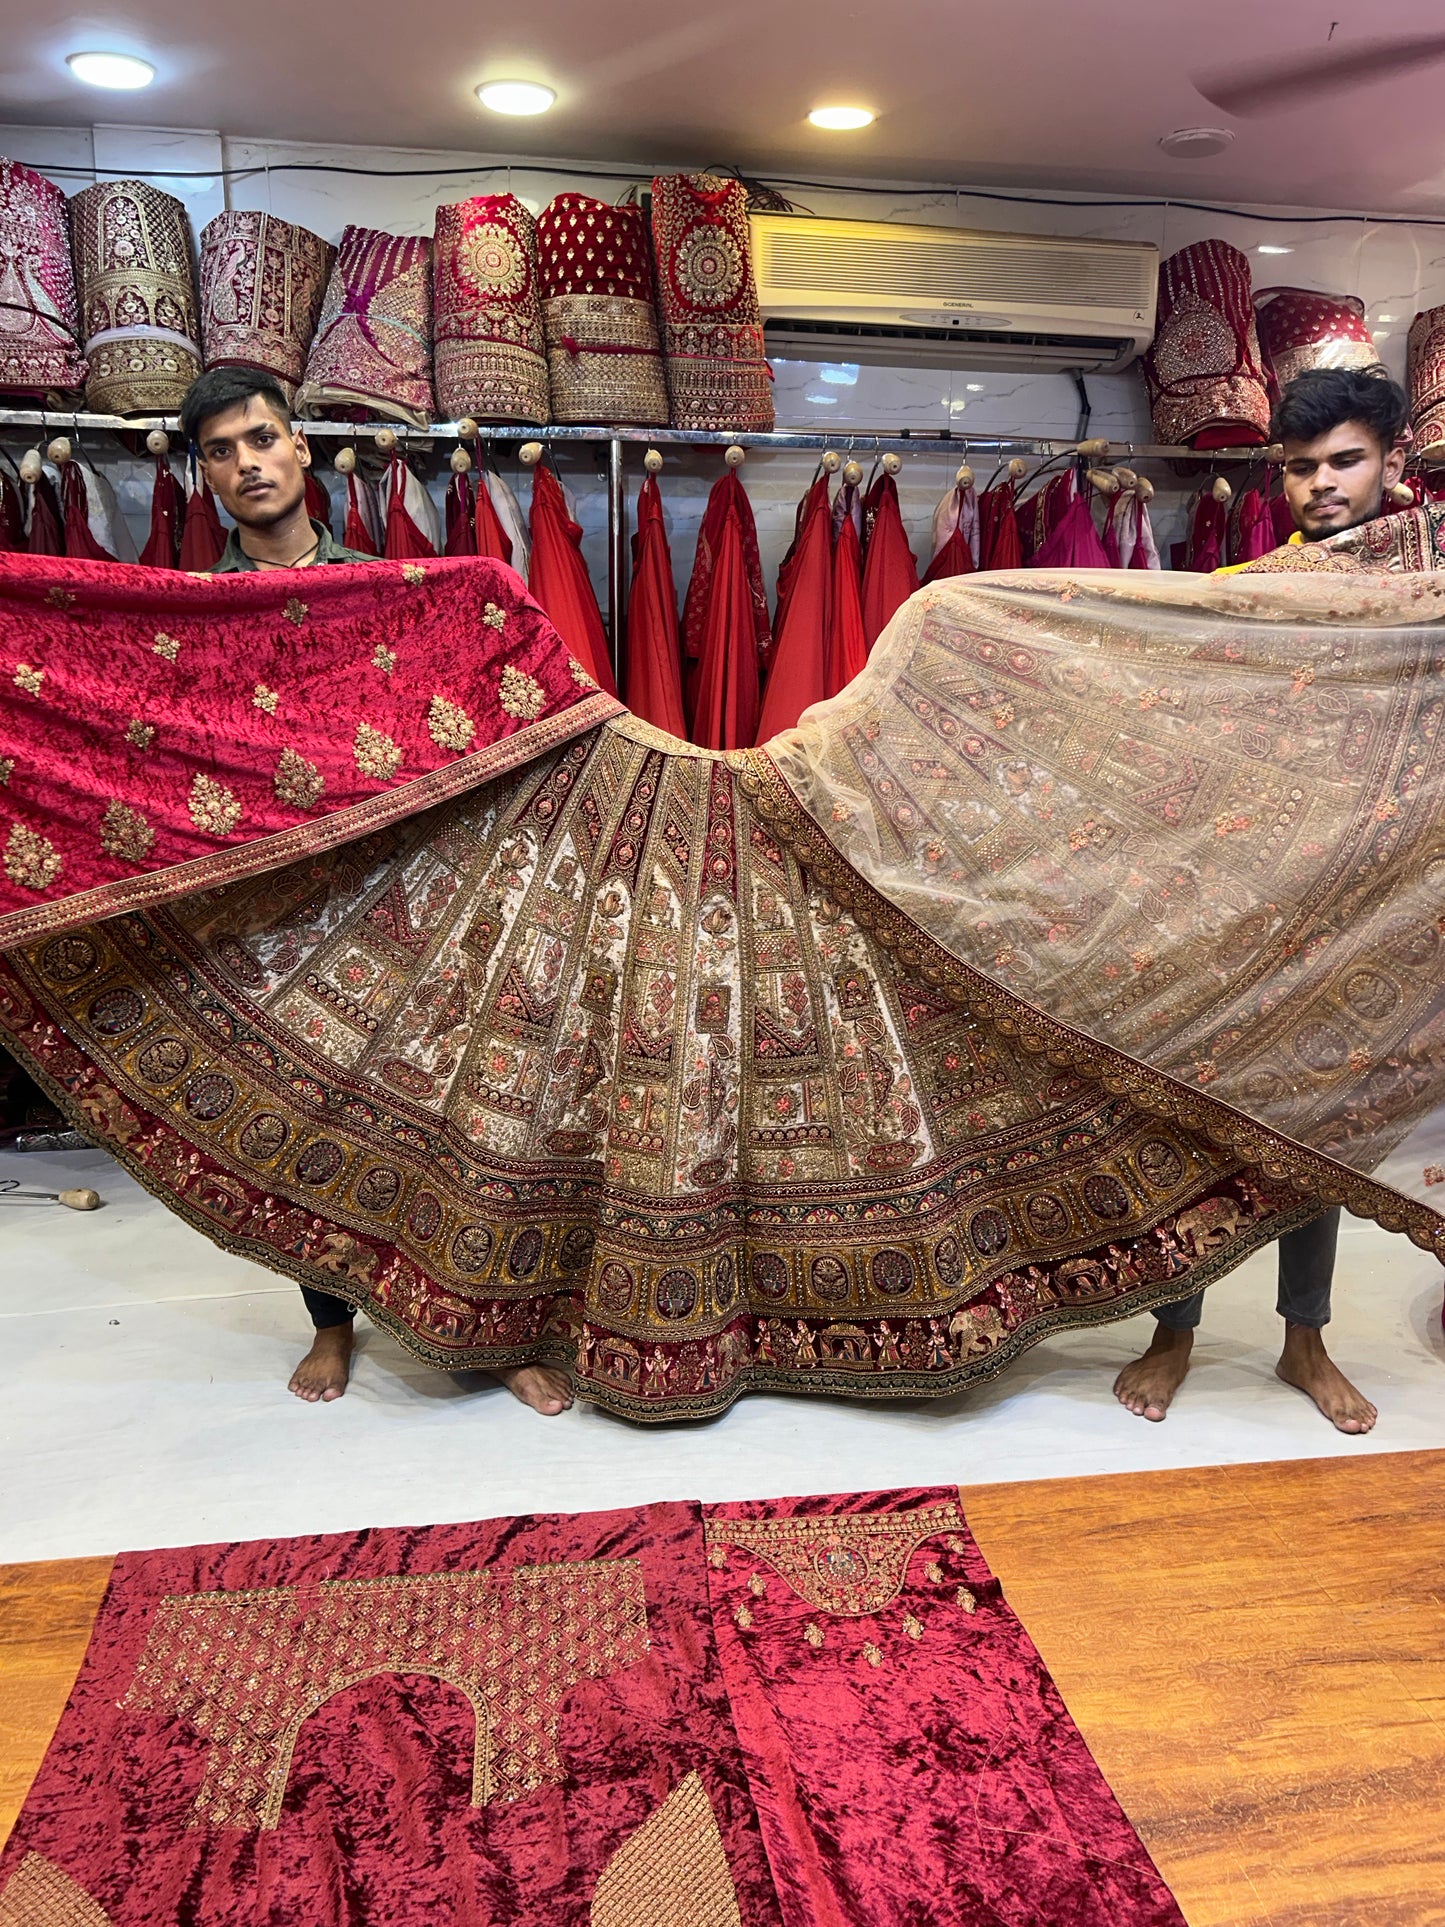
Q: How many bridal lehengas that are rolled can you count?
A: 10